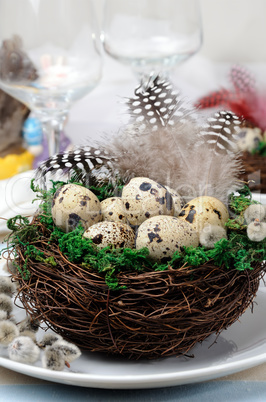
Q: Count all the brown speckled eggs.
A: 7